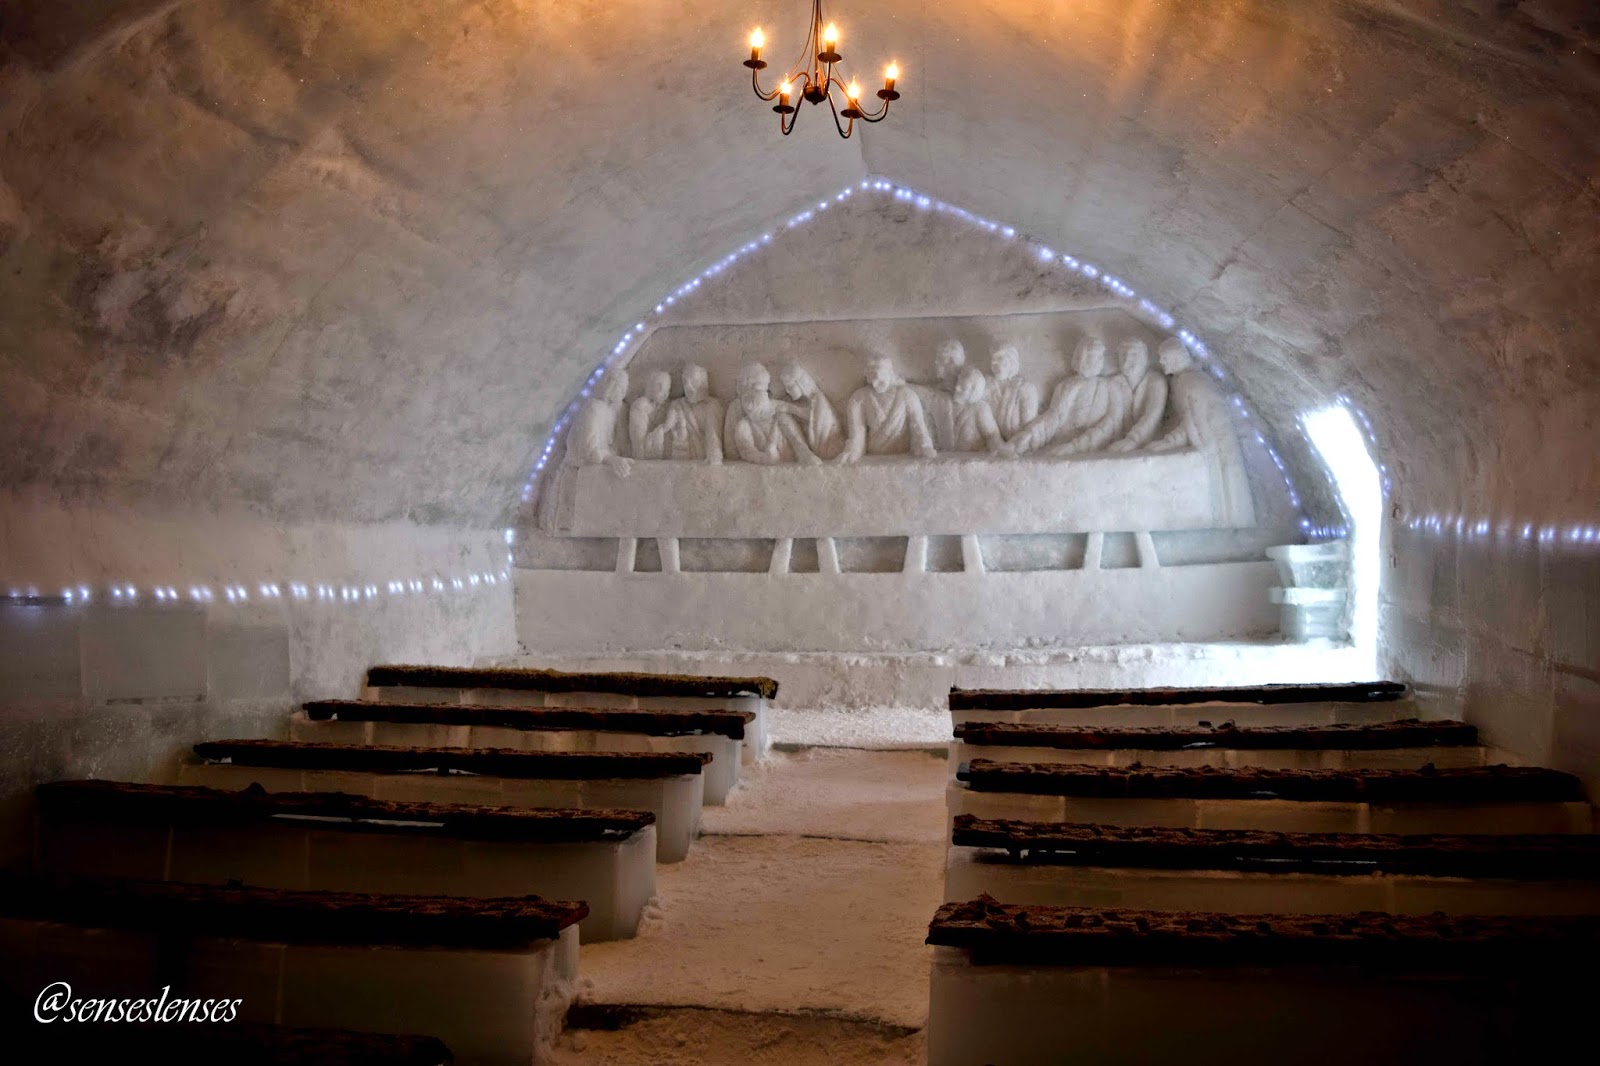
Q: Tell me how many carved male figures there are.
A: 13